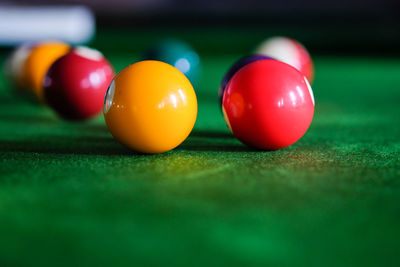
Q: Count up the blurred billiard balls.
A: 6